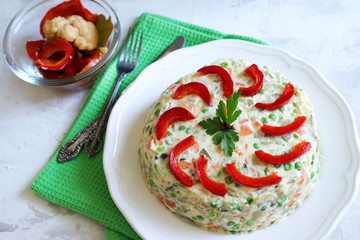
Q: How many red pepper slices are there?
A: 10